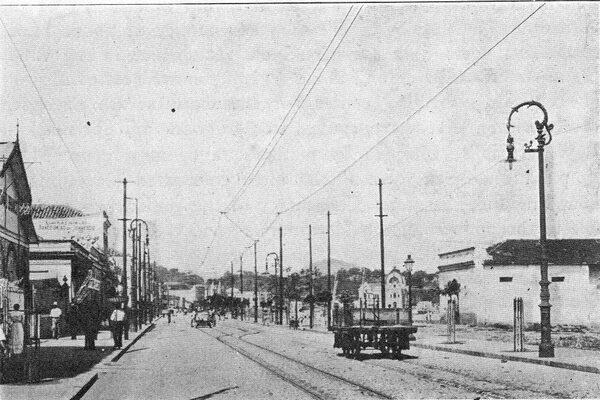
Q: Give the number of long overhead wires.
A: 4